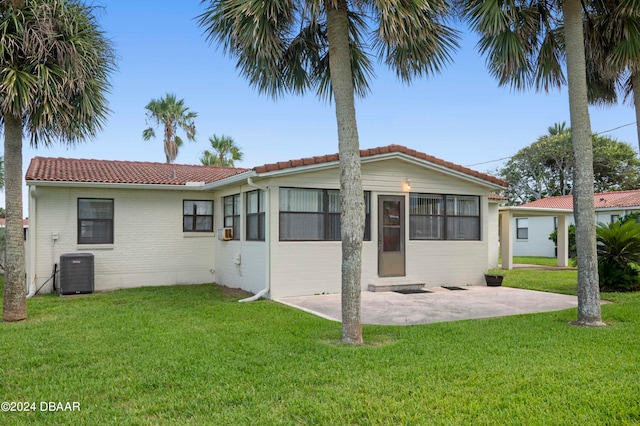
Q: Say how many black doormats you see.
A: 2